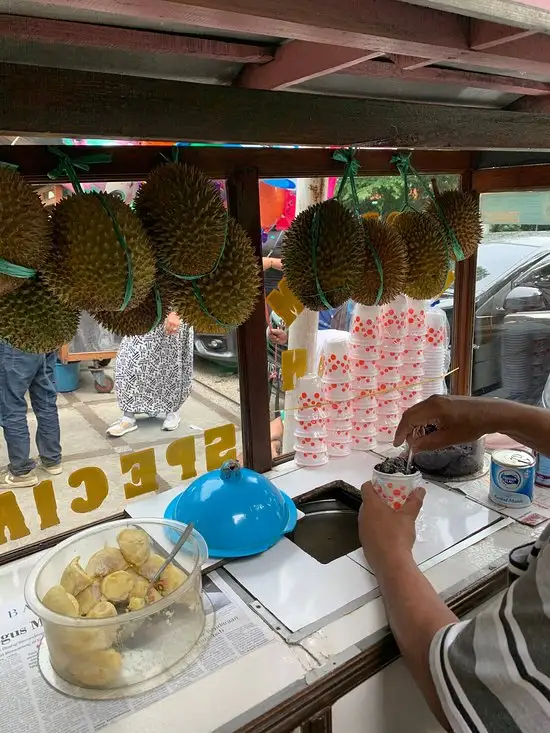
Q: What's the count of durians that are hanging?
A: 10